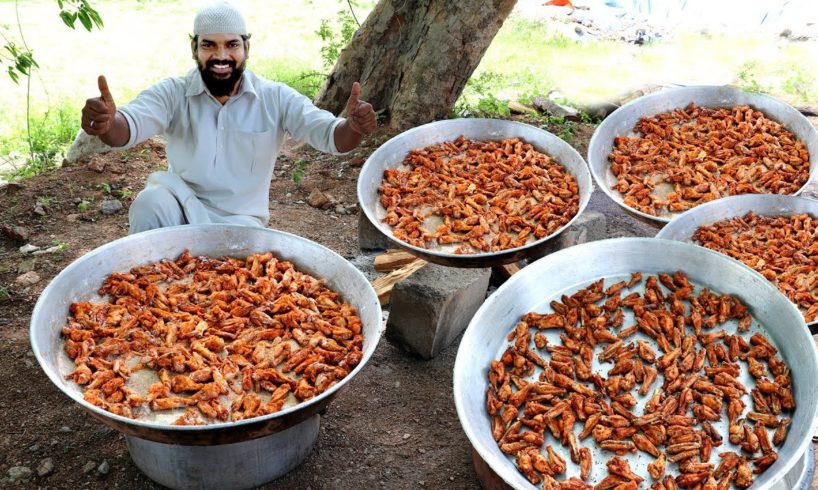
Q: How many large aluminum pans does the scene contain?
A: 5